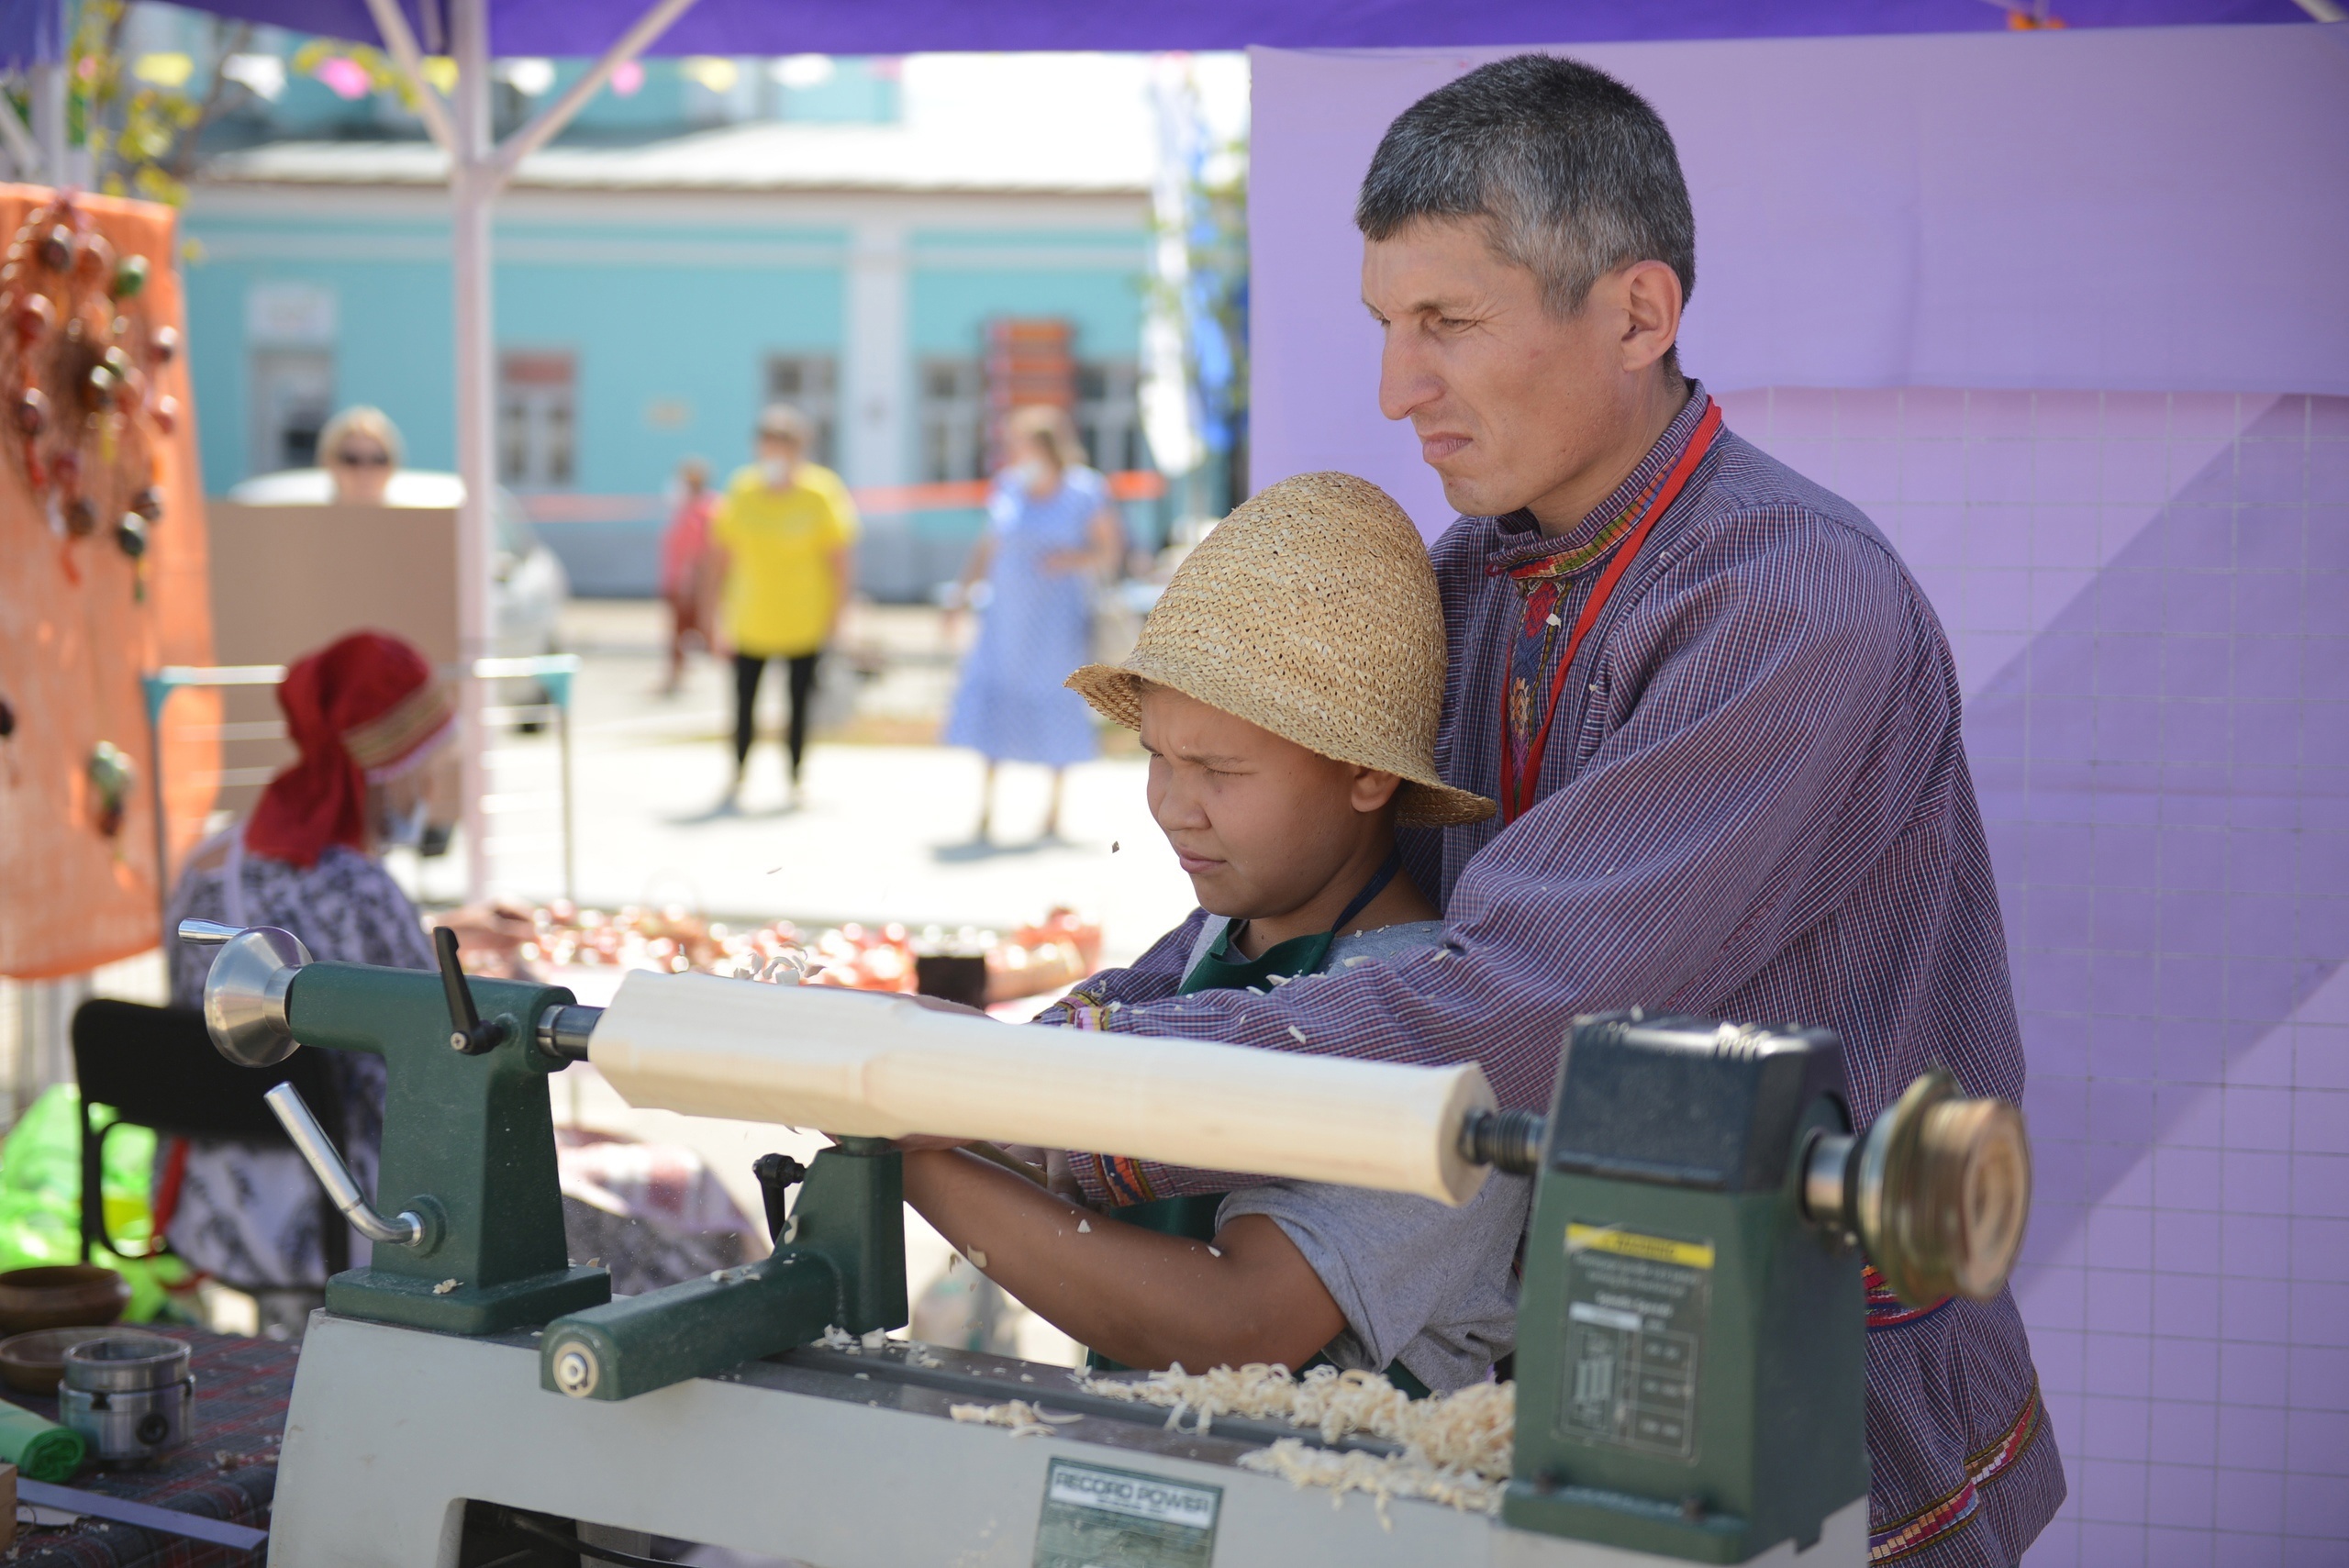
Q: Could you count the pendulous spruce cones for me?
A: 0